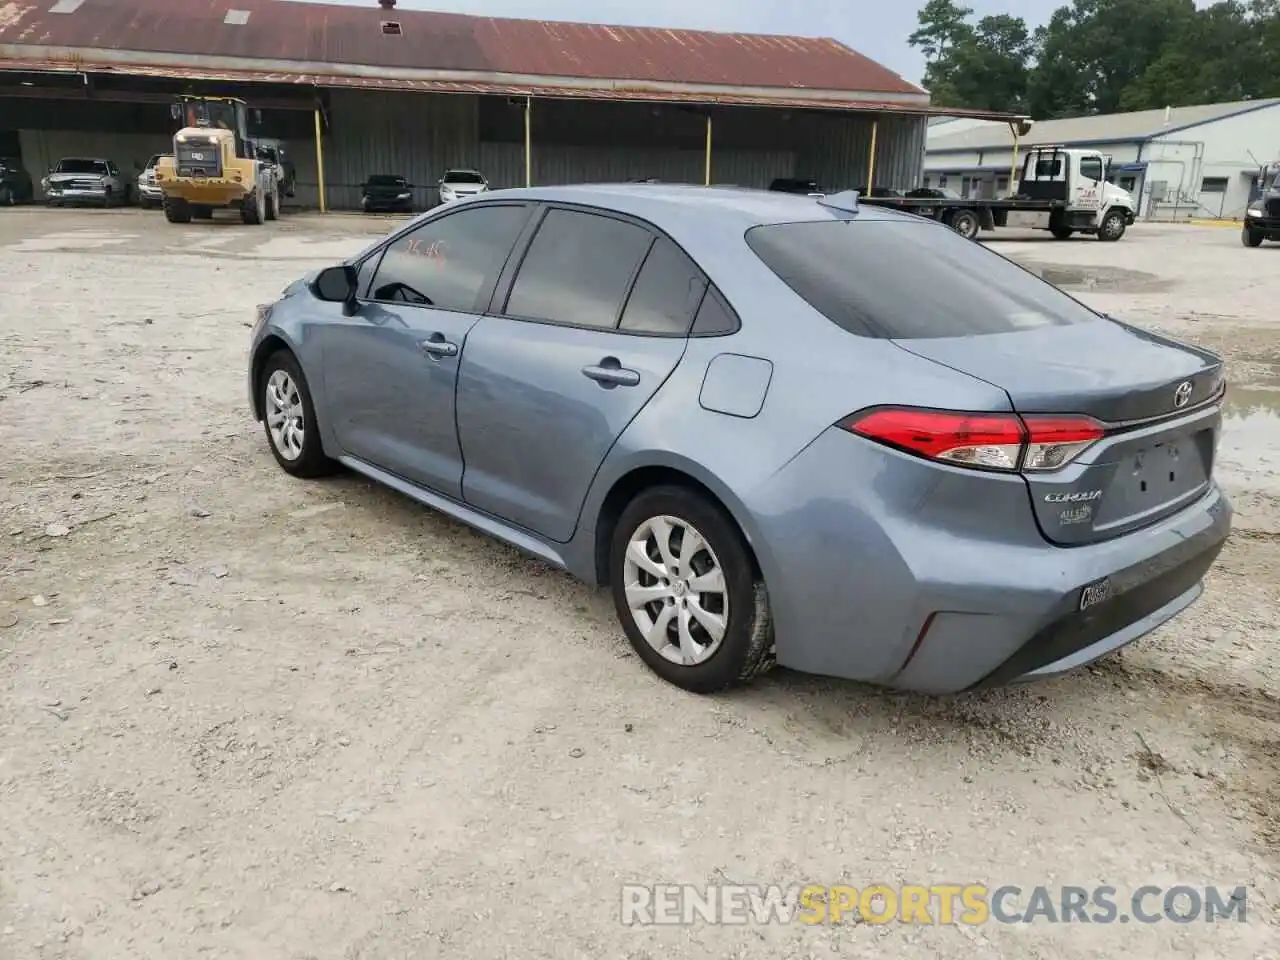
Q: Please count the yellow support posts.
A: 5